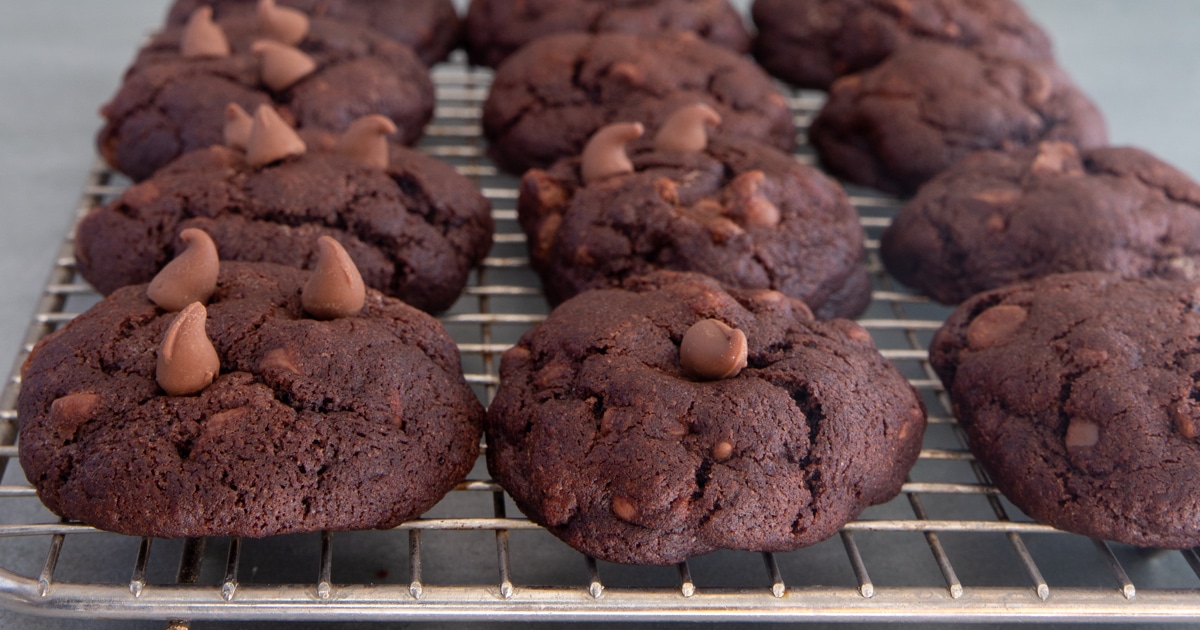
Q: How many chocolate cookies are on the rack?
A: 12